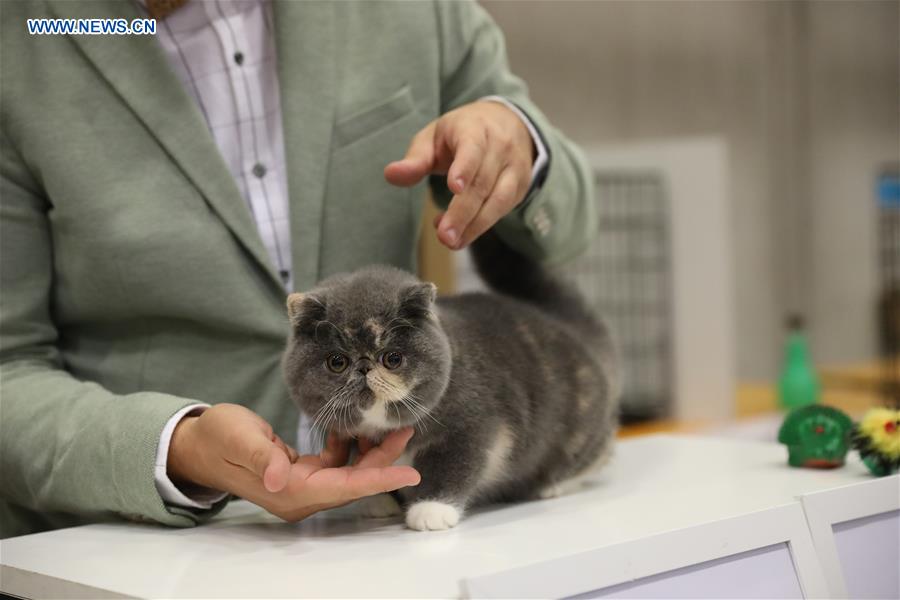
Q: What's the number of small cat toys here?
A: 2